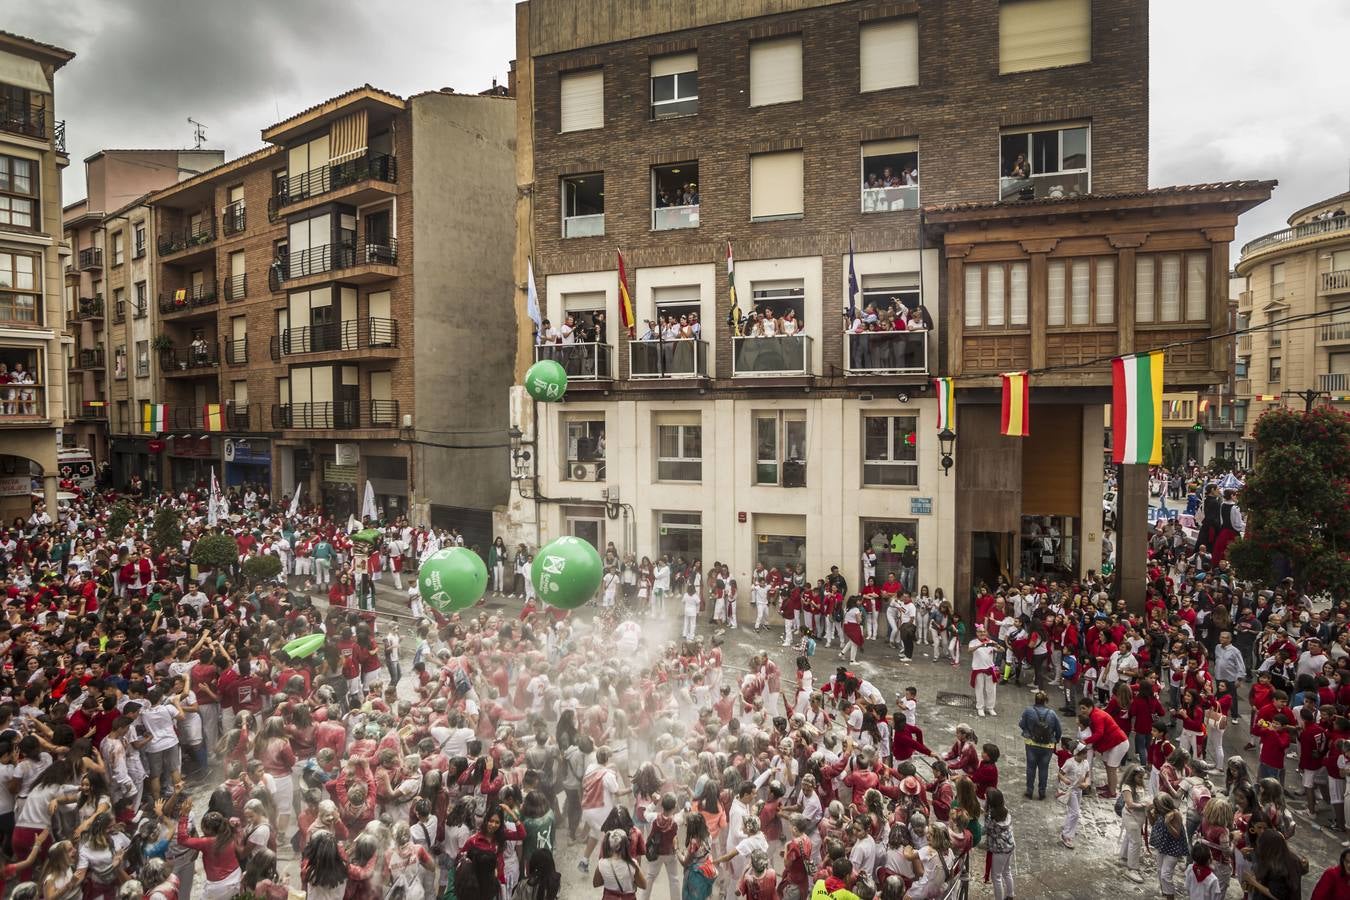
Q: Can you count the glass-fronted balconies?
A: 4